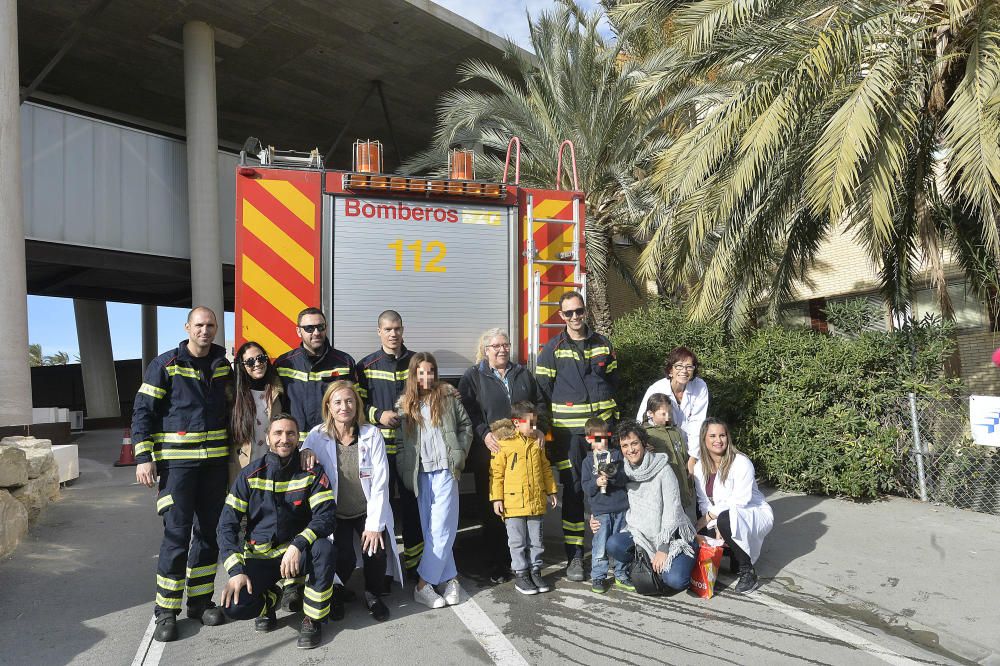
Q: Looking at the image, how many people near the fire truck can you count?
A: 15